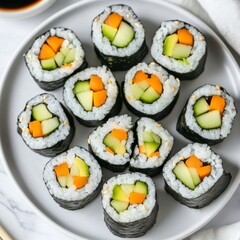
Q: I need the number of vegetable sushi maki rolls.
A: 12